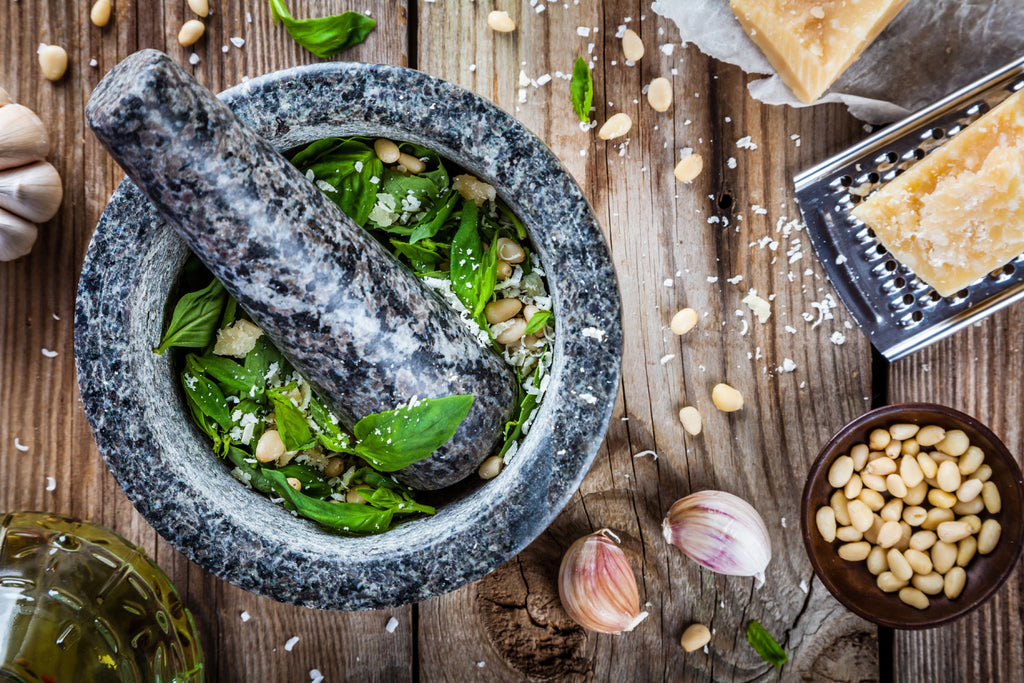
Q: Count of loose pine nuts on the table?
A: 13